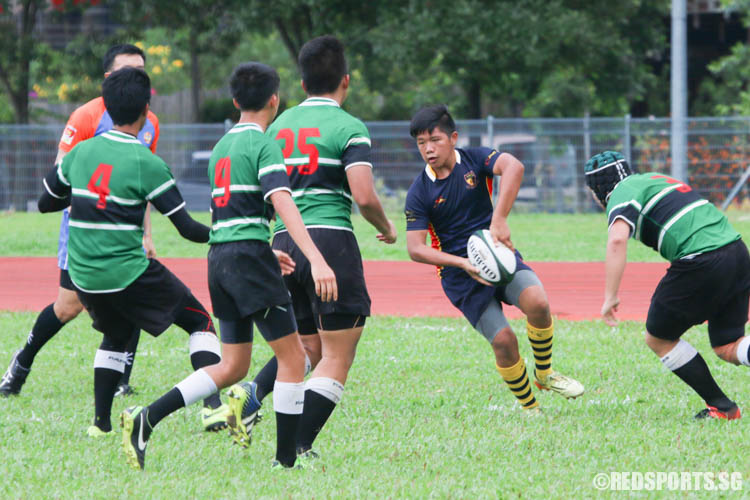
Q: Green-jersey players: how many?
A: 4